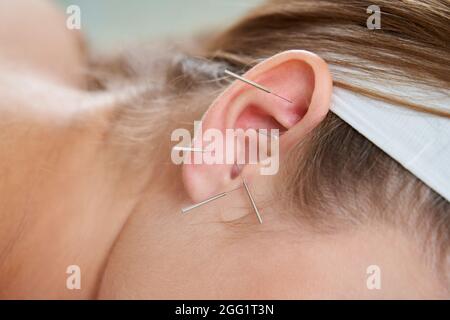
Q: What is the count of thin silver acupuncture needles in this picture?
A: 5